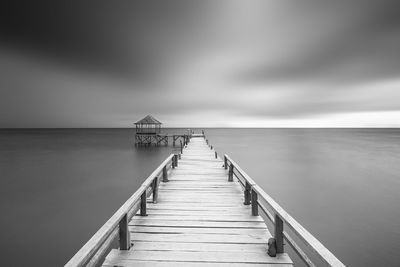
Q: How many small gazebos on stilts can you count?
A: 1